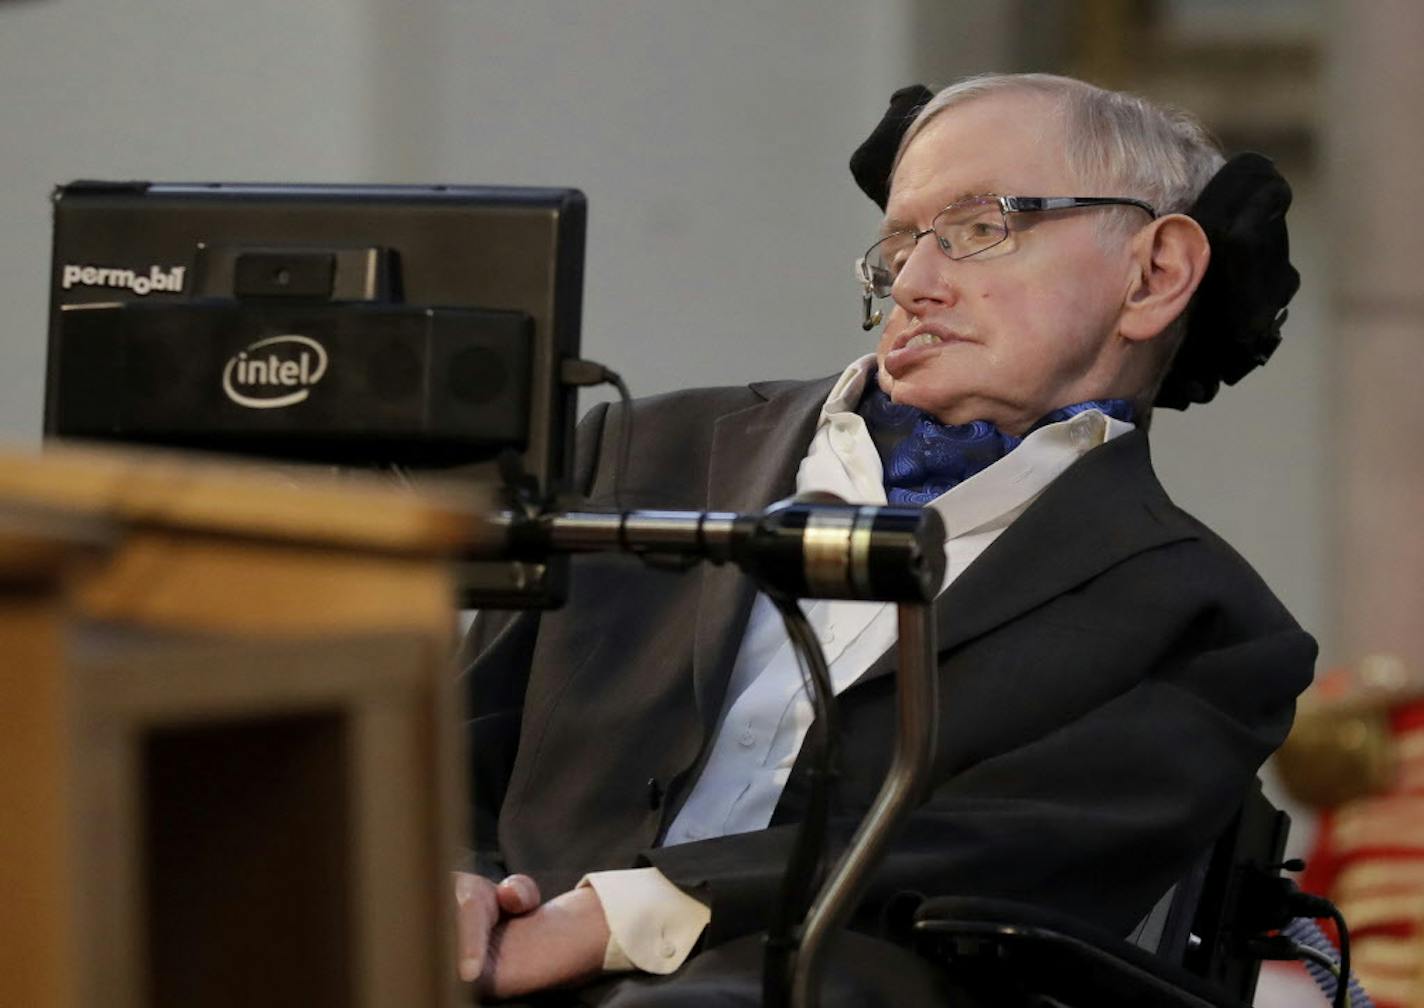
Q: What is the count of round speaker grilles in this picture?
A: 2